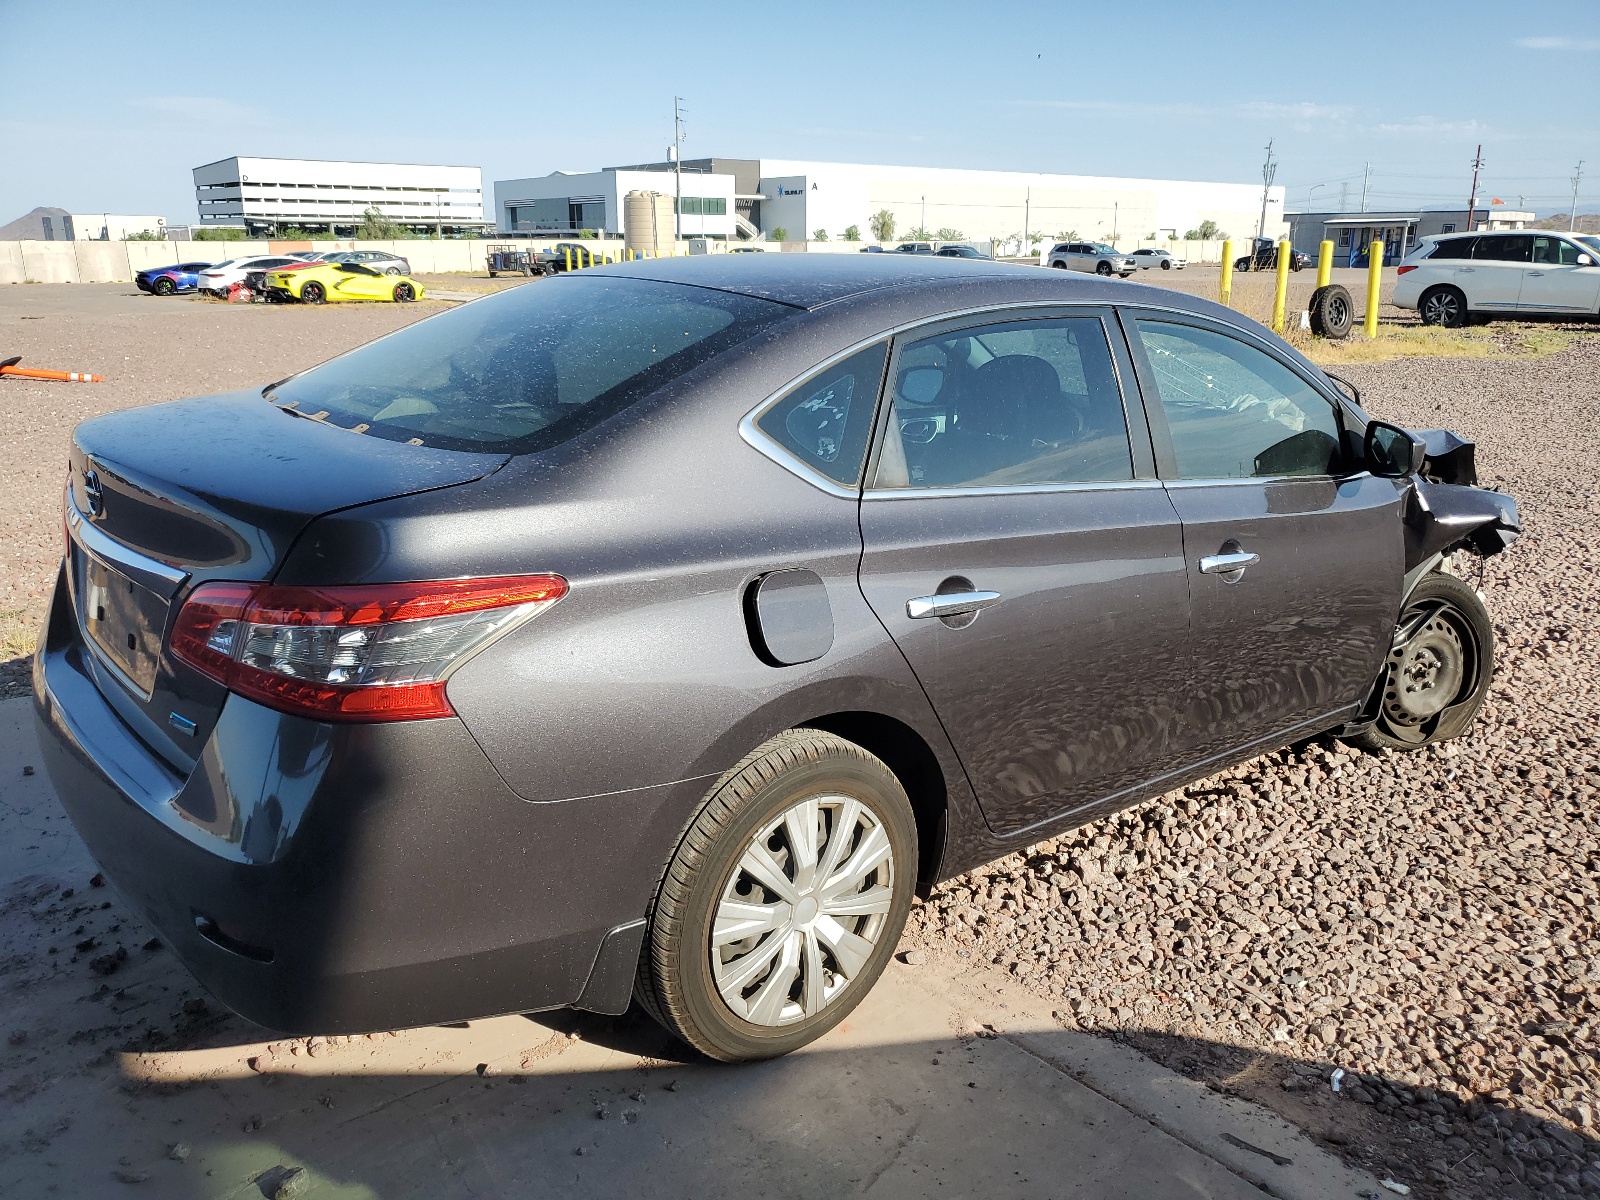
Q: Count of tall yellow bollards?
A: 4